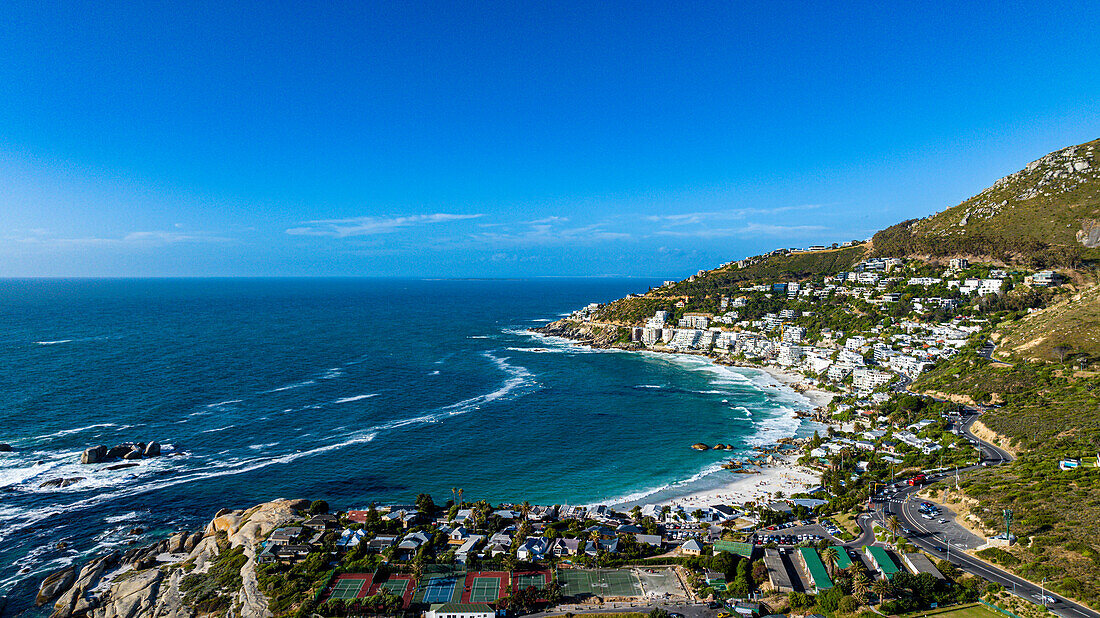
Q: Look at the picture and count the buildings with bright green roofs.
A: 4